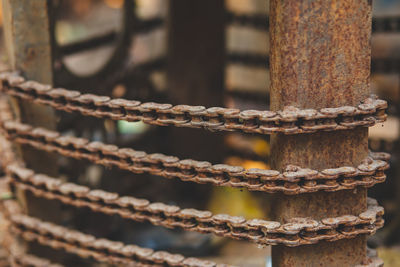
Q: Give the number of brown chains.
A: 4